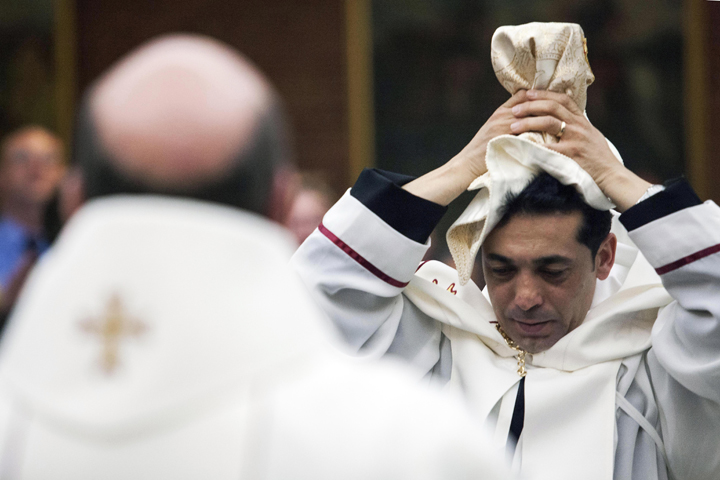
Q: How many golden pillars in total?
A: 3